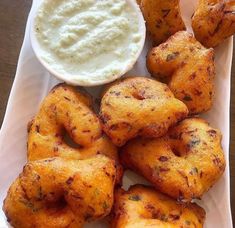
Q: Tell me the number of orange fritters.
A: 8